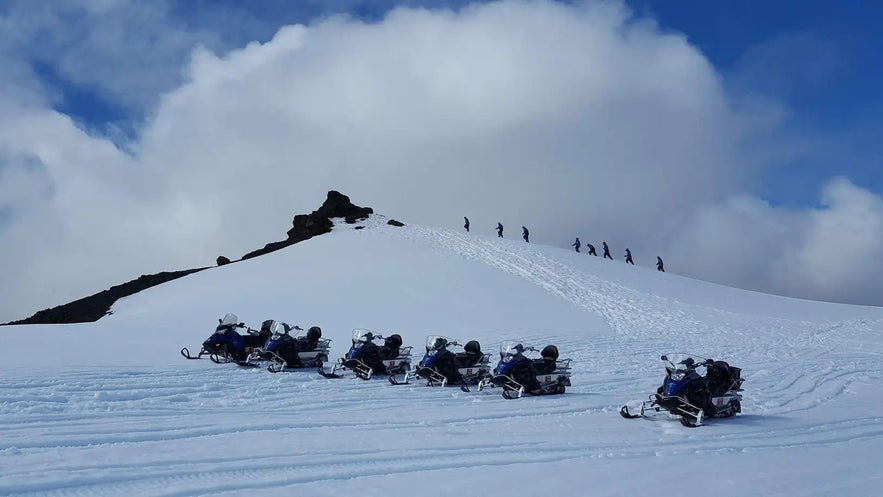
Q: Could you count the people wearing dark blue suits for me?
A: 8